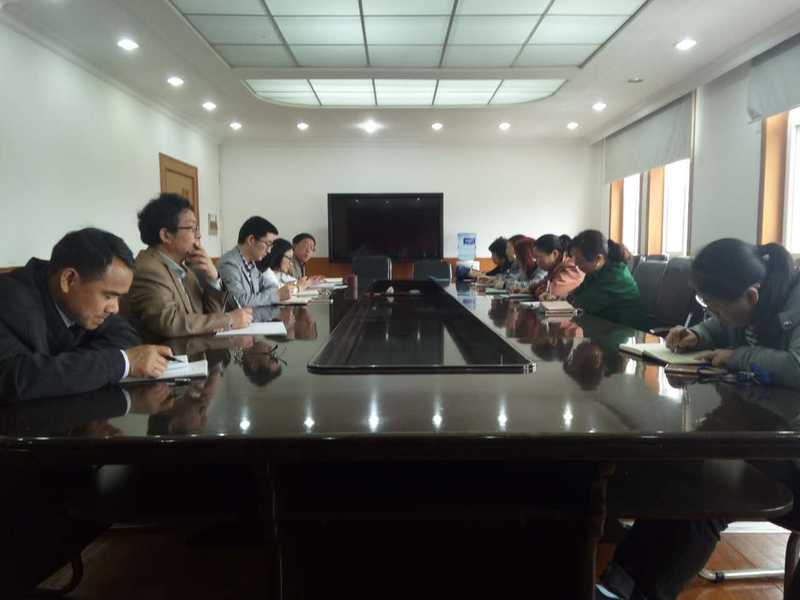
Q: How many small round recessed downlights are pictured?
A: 12